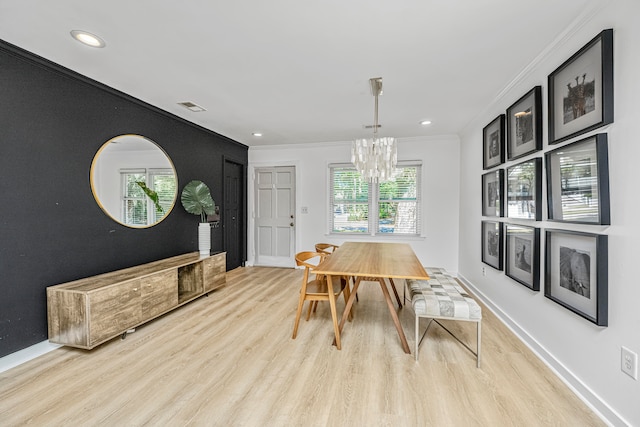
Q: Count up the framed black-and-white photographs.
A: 9